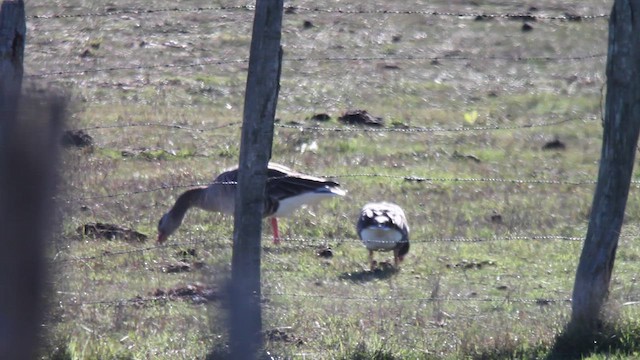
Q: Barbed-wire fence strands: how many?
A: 6